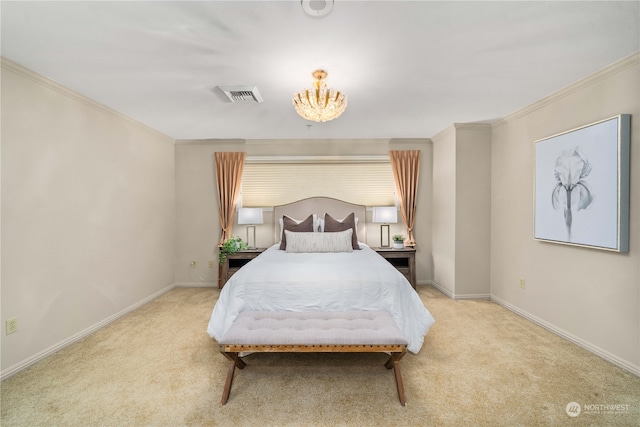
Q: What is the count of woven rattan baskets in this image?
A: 0